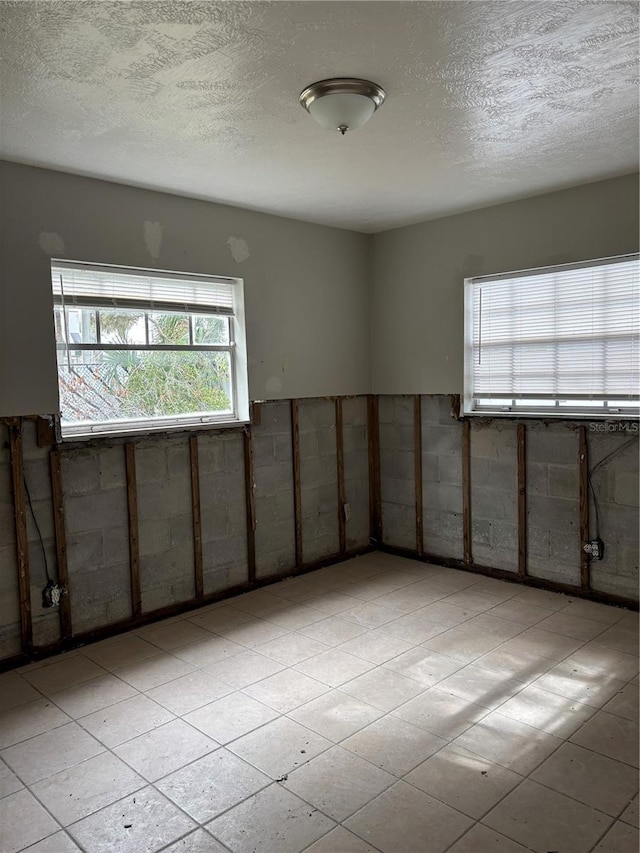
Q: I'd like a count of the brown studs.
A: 12